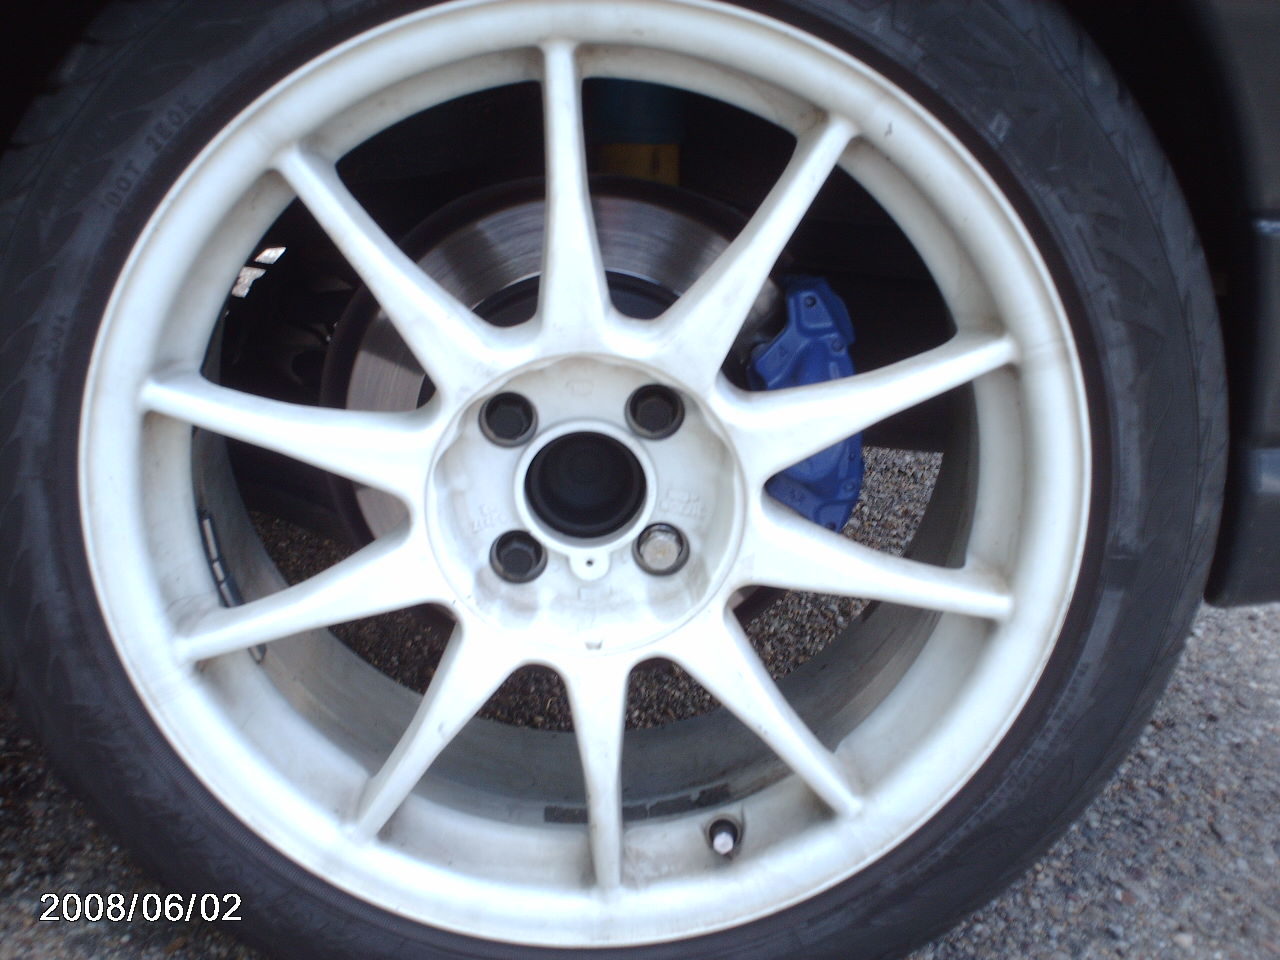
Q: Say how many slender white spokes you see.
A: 10